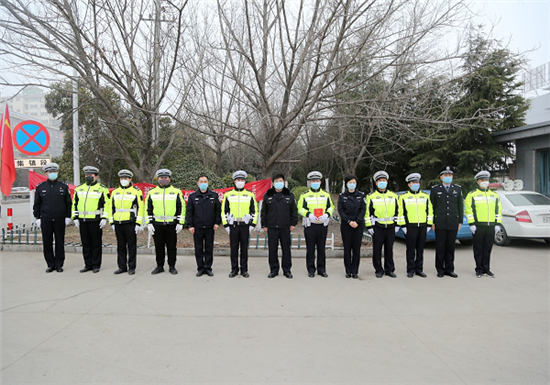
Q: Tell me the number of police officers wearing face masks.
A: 13